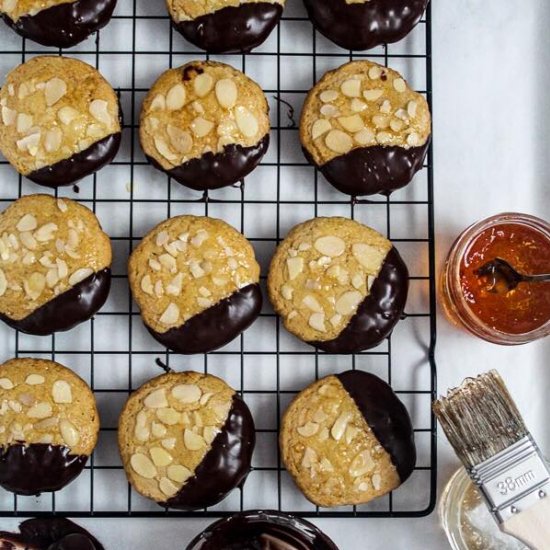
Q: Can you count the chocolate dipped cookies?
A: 12